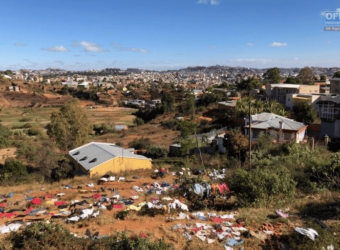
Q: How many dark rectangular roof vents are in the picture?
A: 3